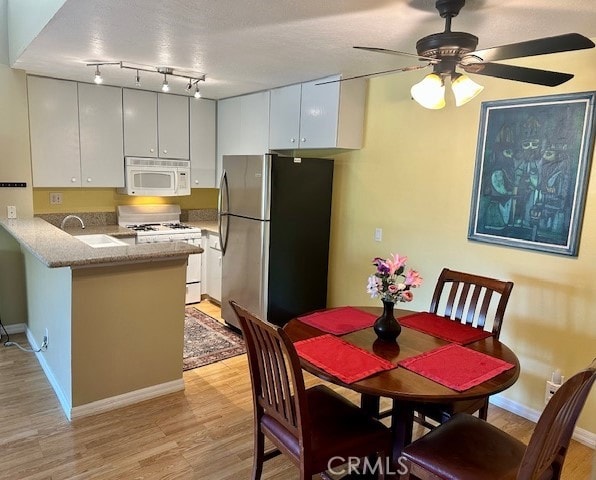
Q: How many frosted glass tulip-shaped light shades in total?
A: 2